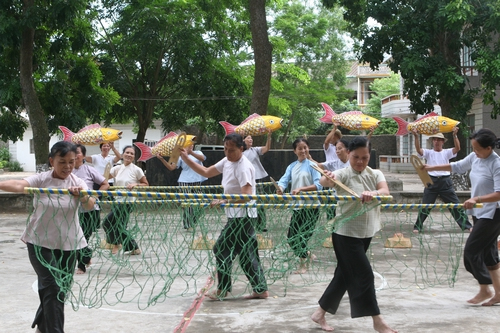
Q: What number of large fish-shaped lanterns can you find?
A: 5